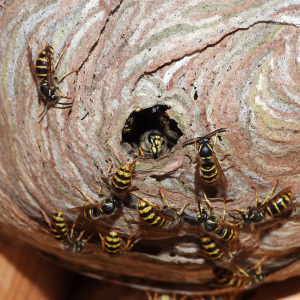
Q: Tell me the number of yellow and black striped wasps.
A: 12